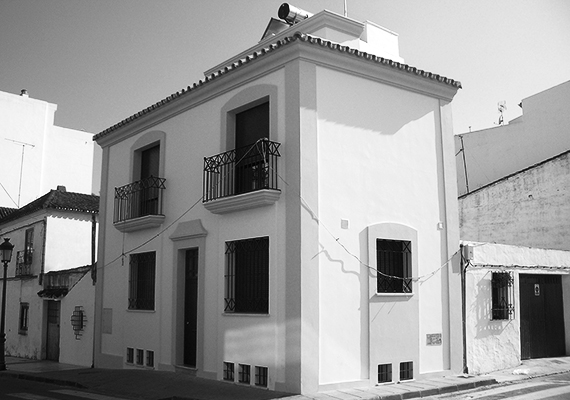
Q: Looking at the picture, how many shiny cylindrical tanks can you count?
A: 1